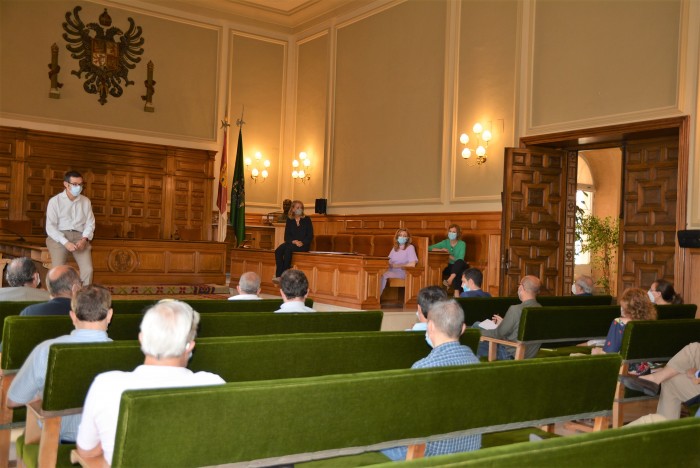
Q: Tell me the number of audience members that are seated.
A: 14